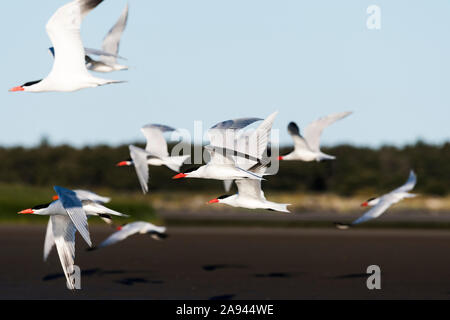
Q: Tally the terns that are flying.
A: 10